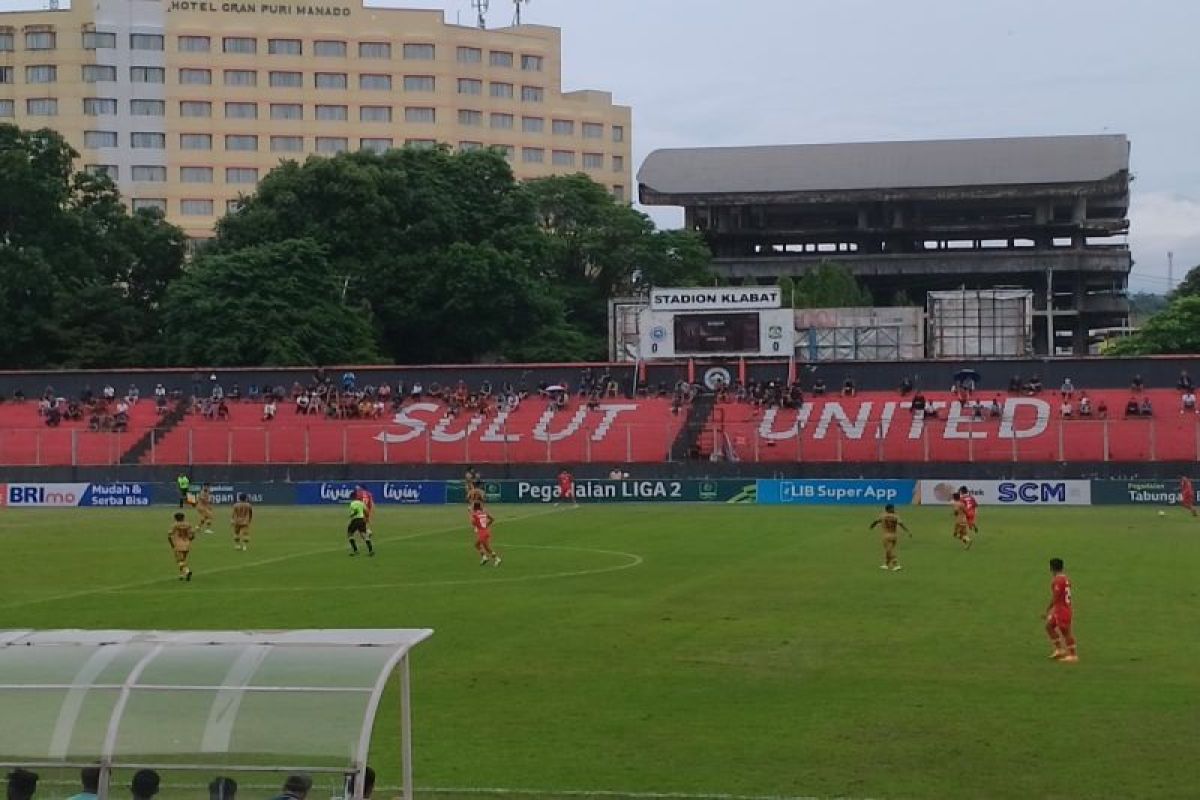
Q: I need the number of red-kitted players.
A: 6